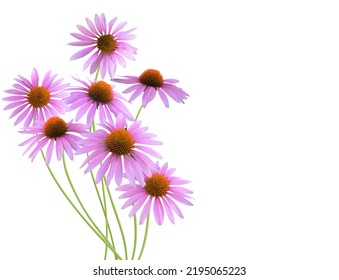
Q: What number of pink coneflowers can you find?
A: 7